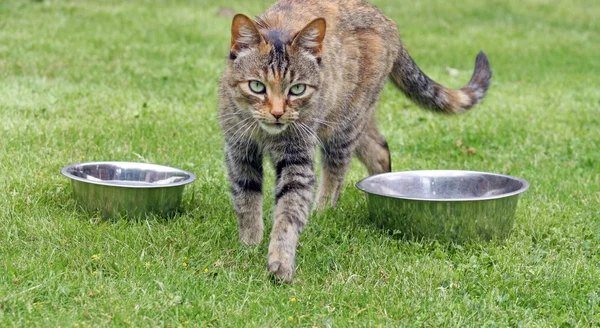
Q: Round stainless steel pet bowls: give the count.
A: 2